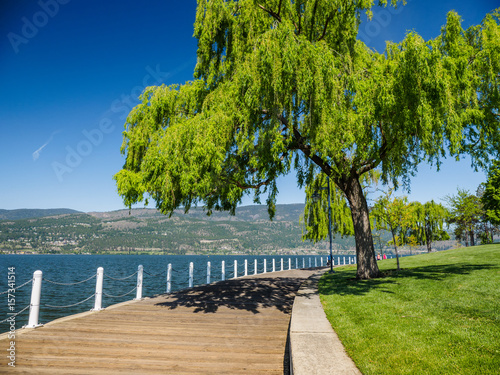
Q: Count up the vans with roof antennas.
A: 0